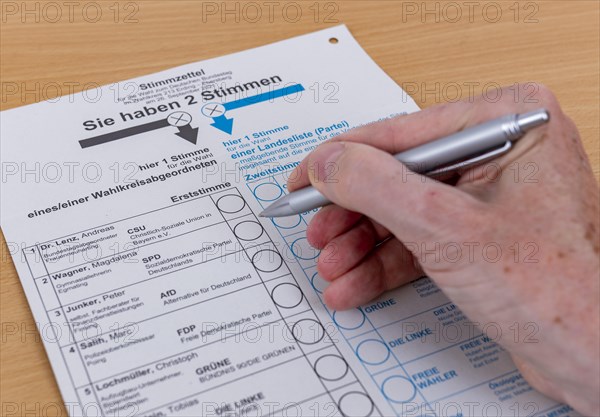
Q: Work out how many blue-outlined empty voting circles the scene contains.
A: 7